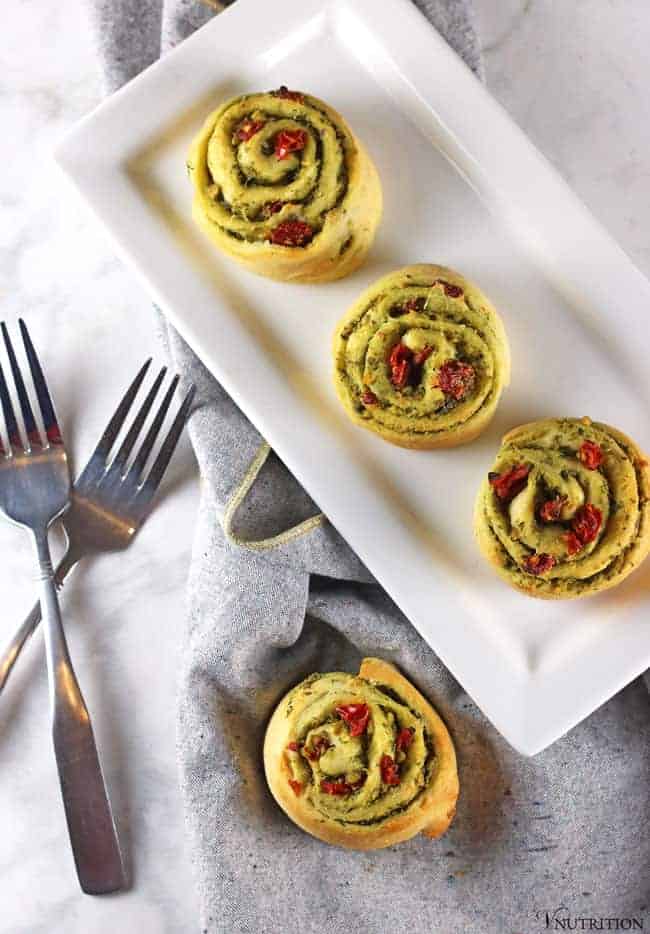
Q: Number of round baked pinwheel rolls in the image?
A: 4